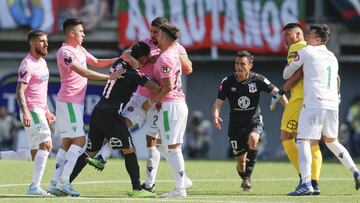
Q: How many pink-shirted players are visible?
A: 4